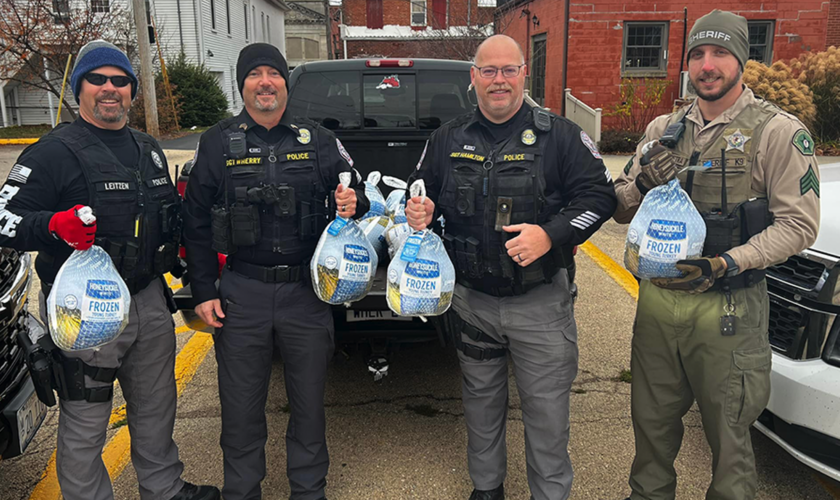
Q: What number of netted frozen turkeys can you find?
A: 8